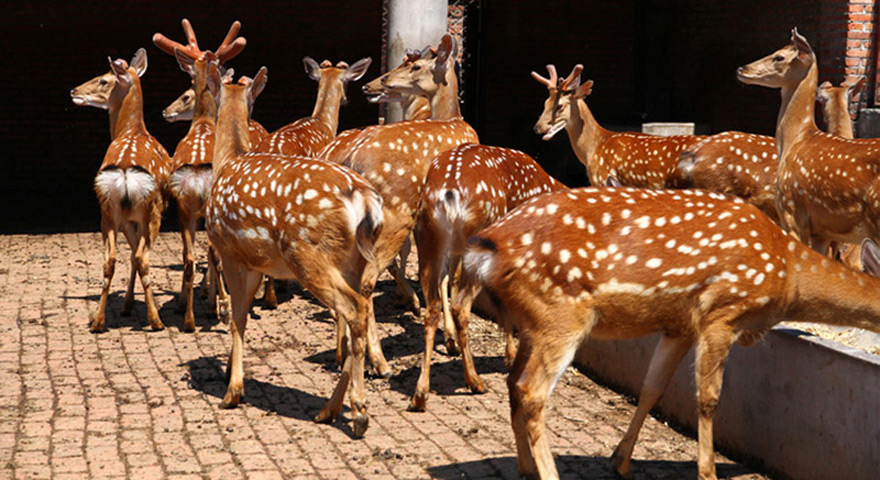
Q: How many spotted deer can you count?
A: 12